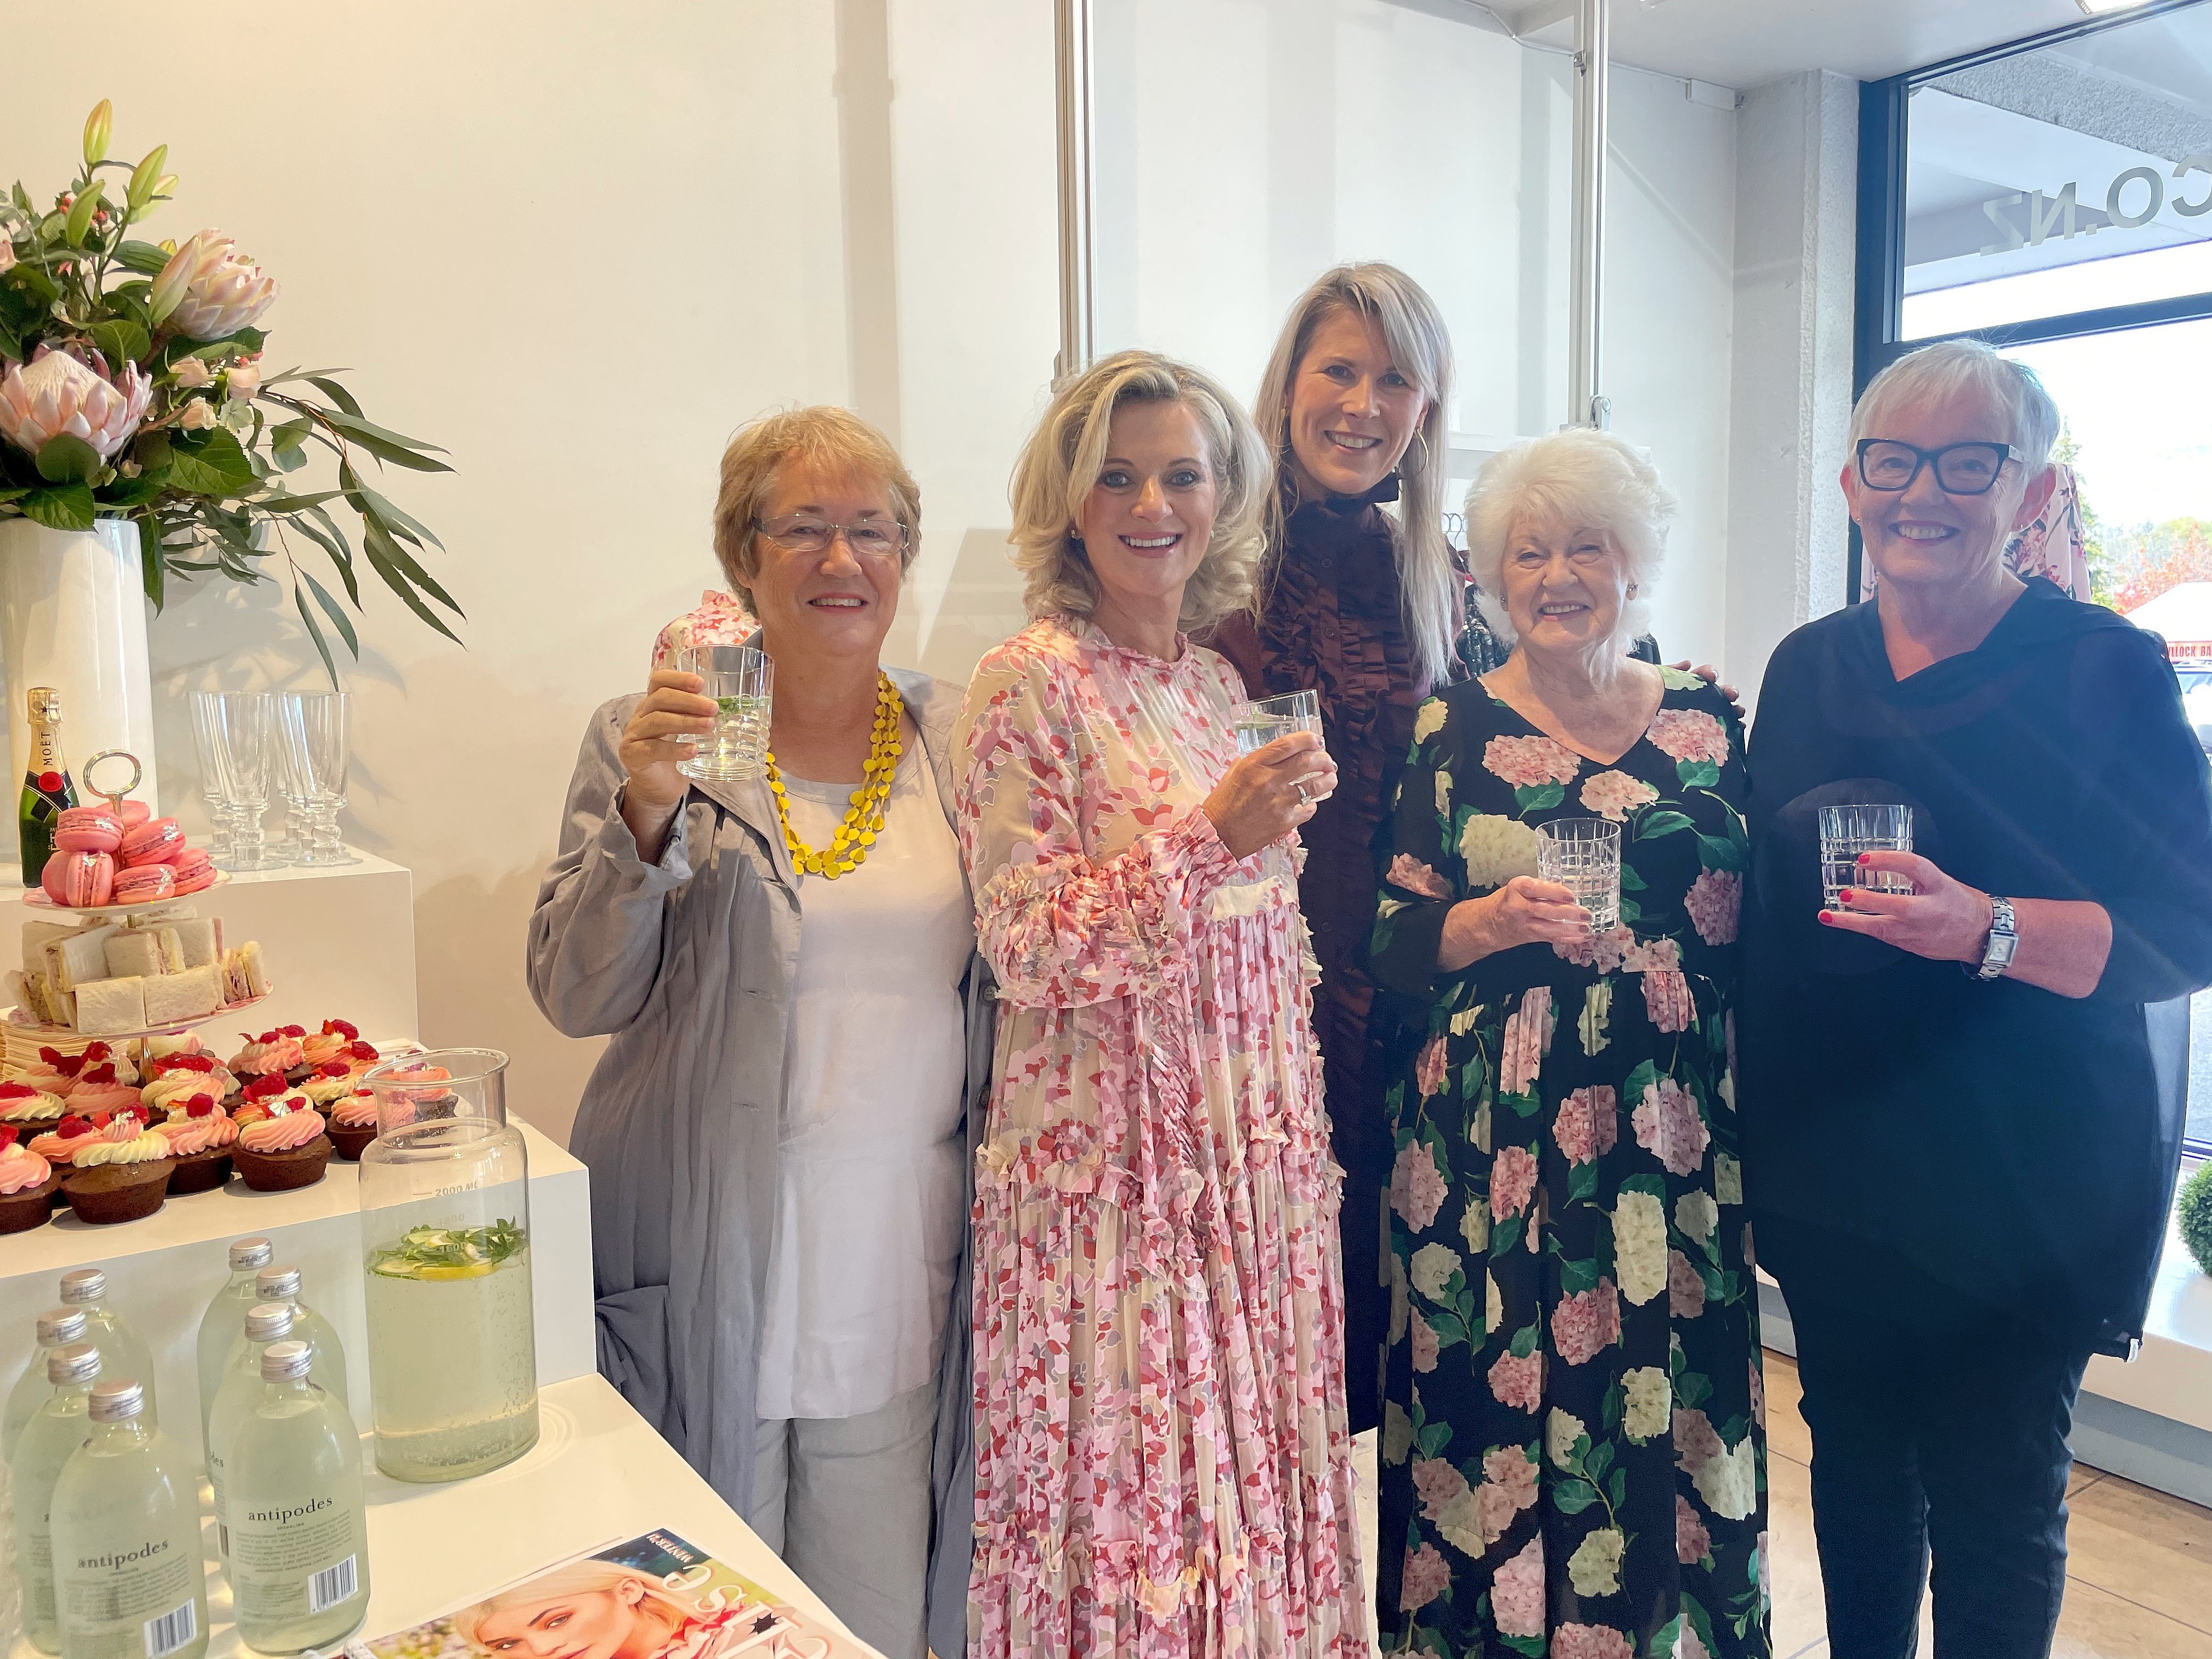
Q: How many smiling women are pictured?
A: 5